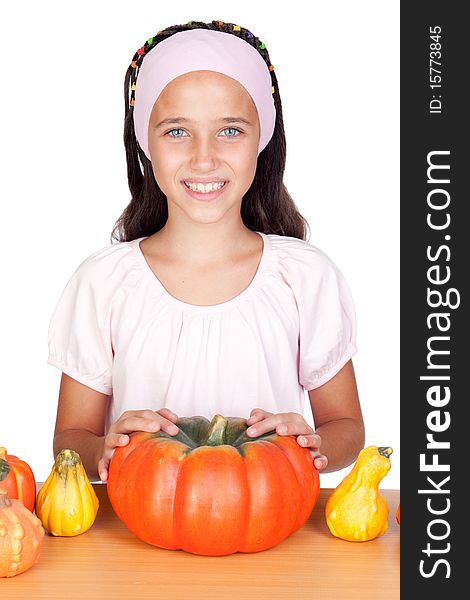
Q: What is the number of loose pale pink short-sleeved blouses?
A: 1